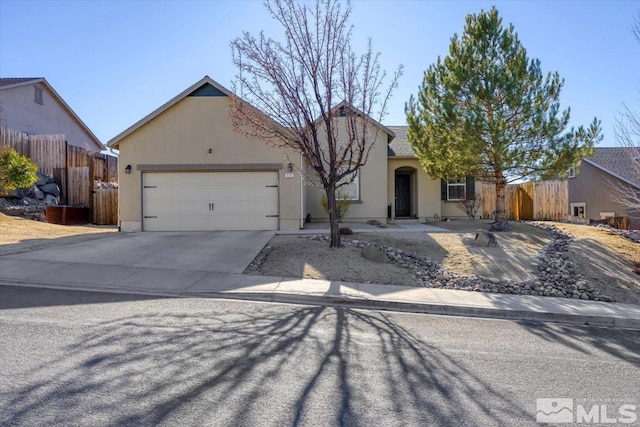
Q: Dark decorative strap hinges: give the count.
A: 4